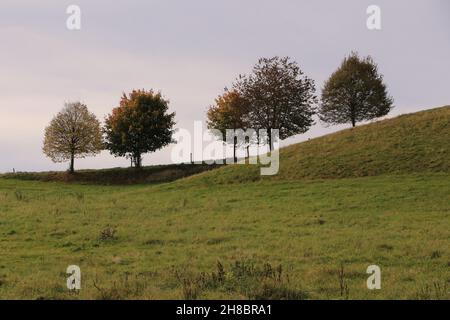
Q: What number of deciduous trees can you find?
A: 5